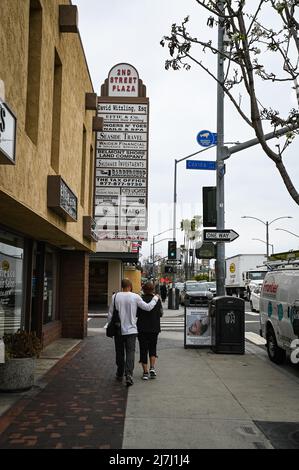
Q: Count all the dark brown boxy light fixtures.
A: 3